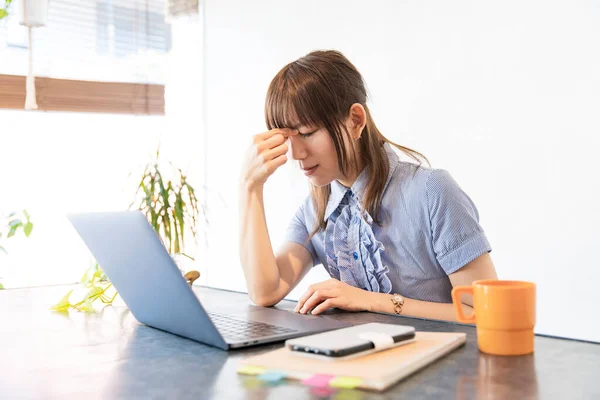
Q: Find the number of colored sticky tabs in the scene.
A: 4